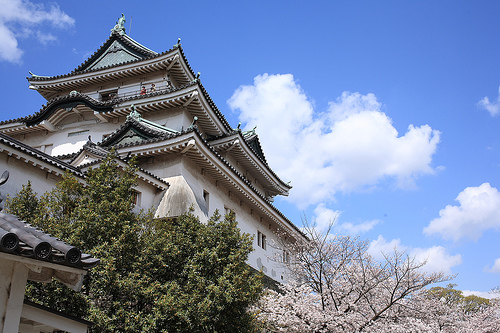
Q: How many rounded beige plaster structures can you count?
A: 1